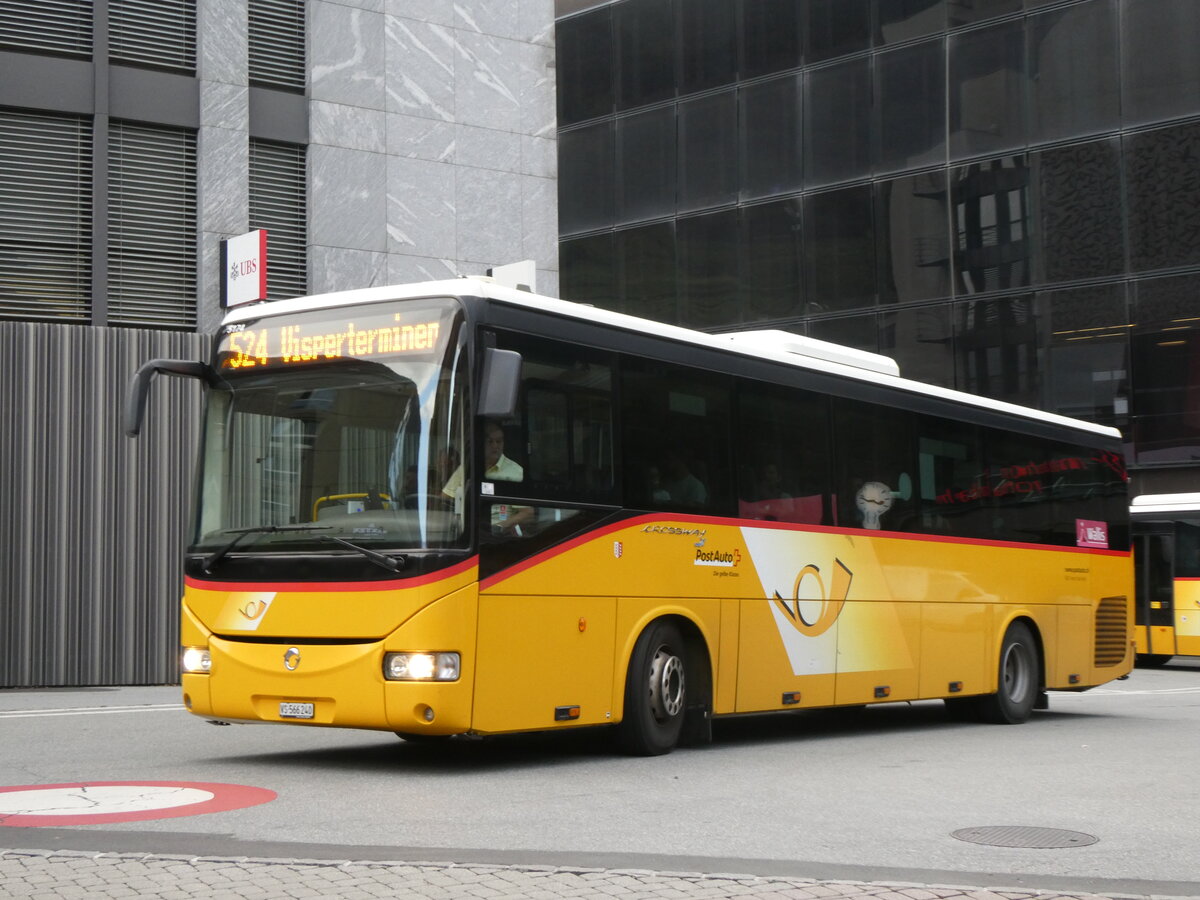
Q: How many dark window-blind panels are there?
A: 6